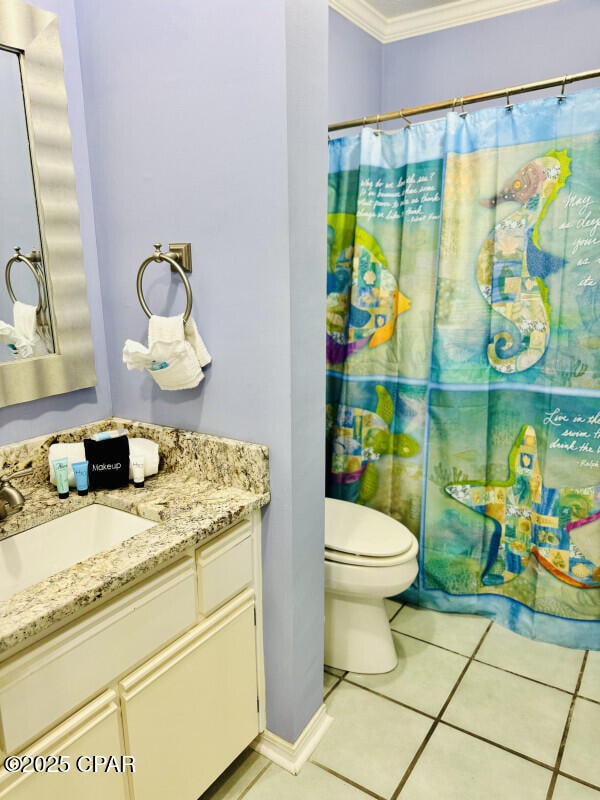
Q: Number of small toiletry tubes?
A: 3